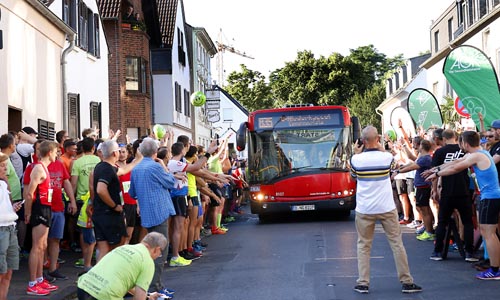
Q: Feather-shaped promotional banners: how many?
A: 3